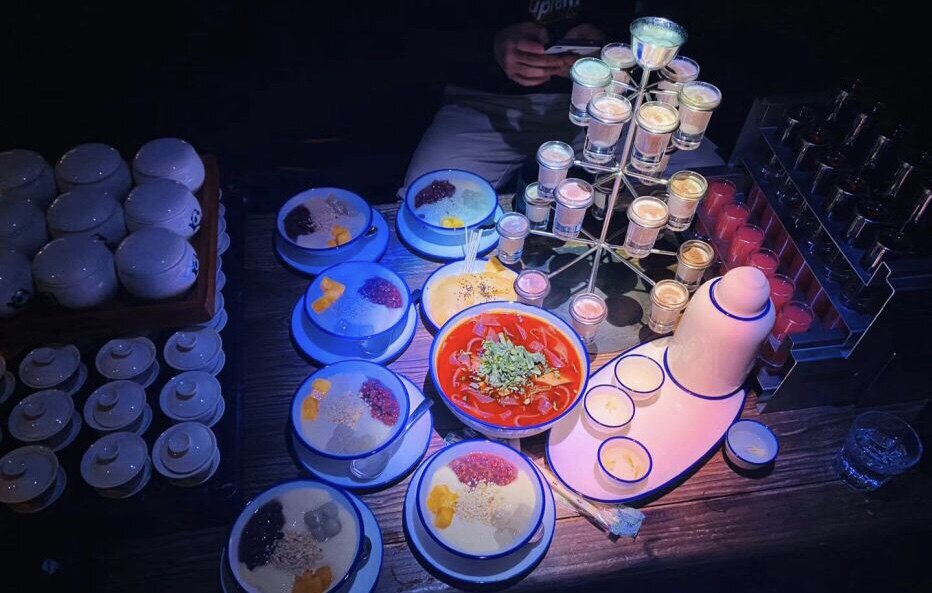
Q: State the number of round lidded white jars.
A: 9